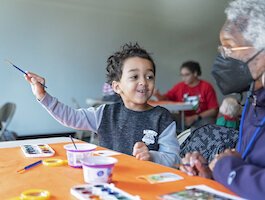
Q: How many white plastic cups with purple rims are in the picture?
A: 2